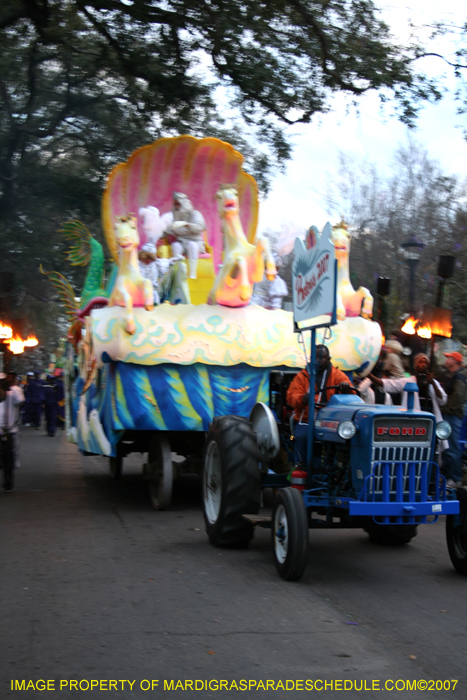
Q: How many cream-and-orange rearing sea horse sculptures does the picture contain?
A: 3